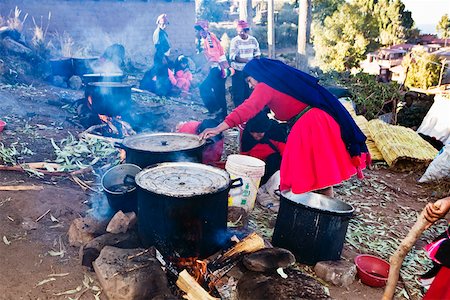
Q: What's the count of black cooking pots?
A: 8